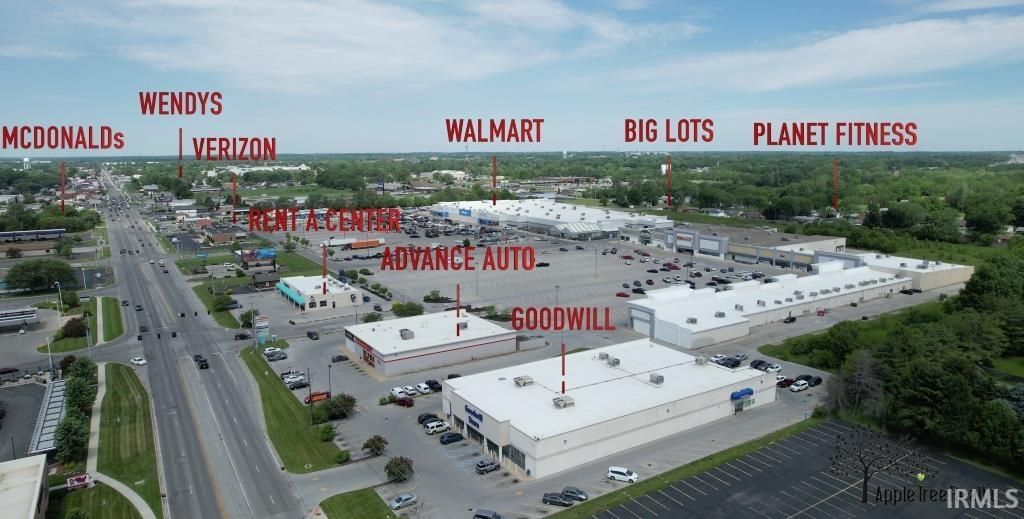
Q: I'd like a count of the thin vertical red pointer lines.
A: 9